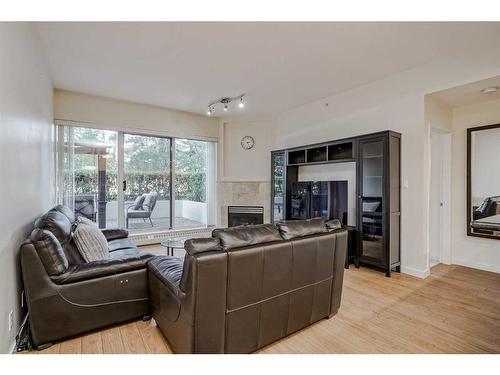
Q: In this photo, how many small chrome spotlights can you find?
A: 3